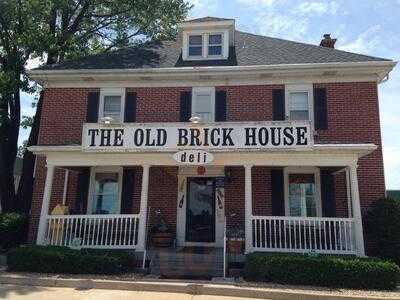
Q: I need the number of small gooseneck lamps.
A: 2